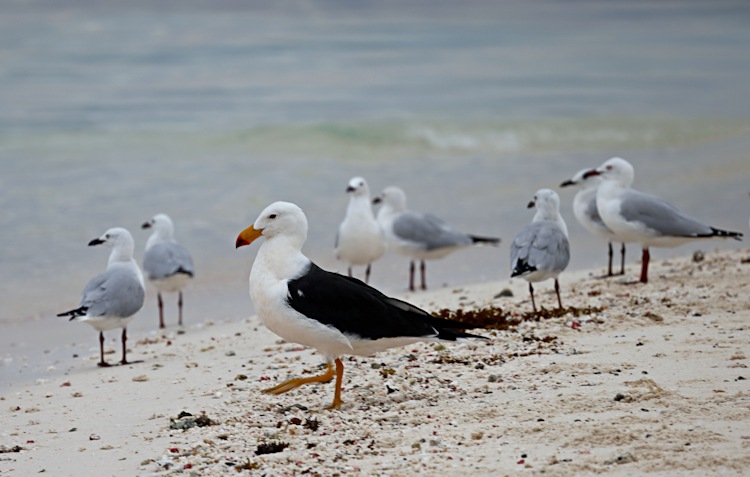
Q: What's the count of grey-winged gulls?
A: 7